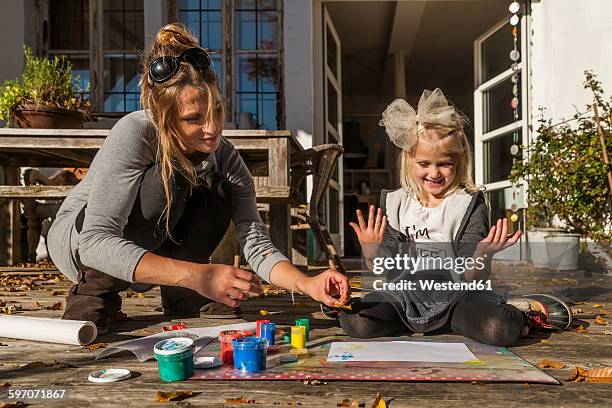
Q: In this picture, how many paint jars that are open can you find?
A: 2